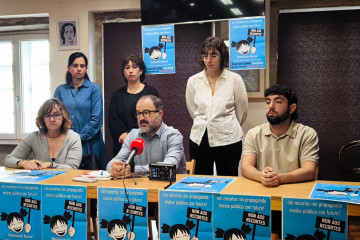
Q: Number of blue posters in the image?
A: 11